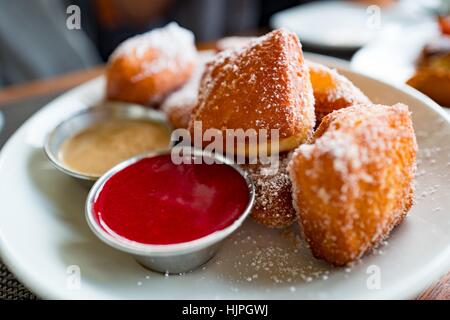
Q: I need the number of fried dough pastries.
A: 6